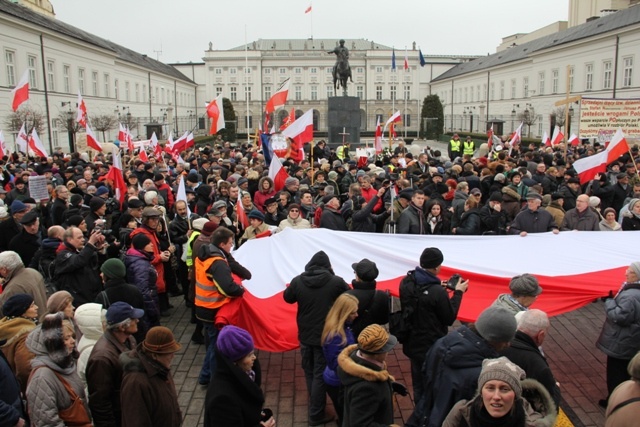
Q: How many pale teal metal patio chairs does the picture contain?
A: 0